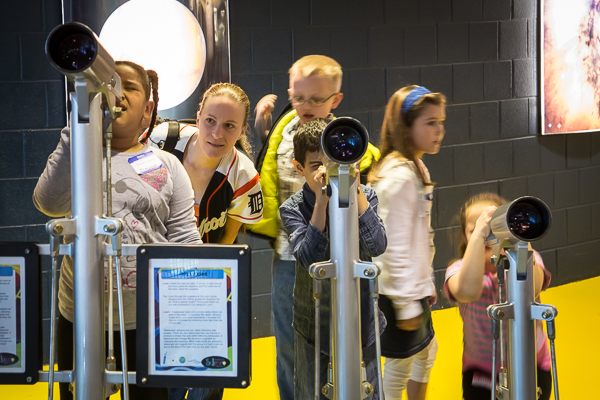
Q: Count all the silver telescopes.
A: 3